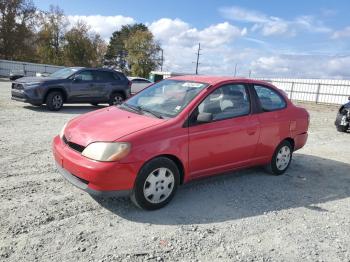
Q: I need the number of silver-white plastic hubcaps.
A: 2